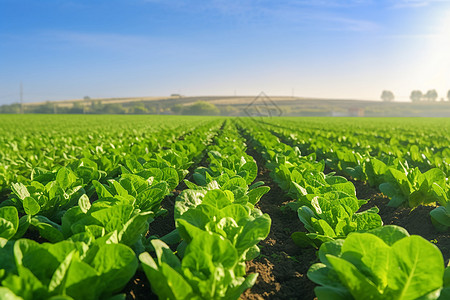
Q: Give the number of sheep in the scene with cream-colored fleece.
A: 0